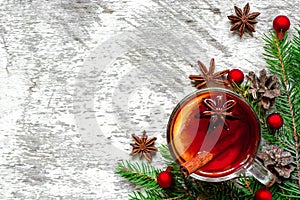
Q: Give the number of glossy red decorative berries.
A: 5